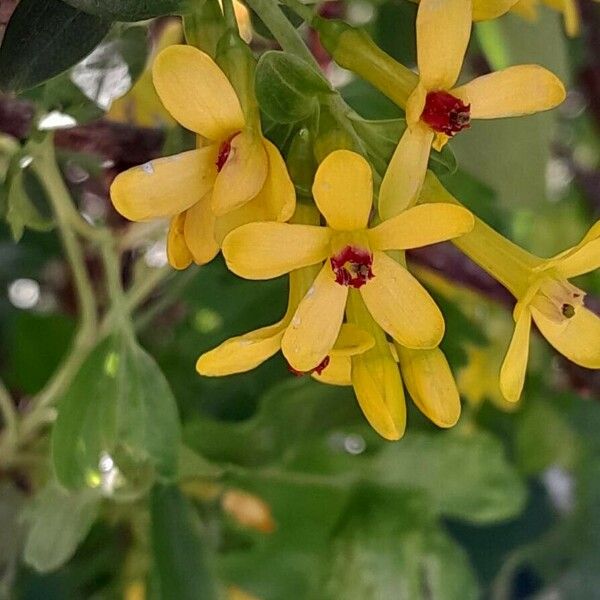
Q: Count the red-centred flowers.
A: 4